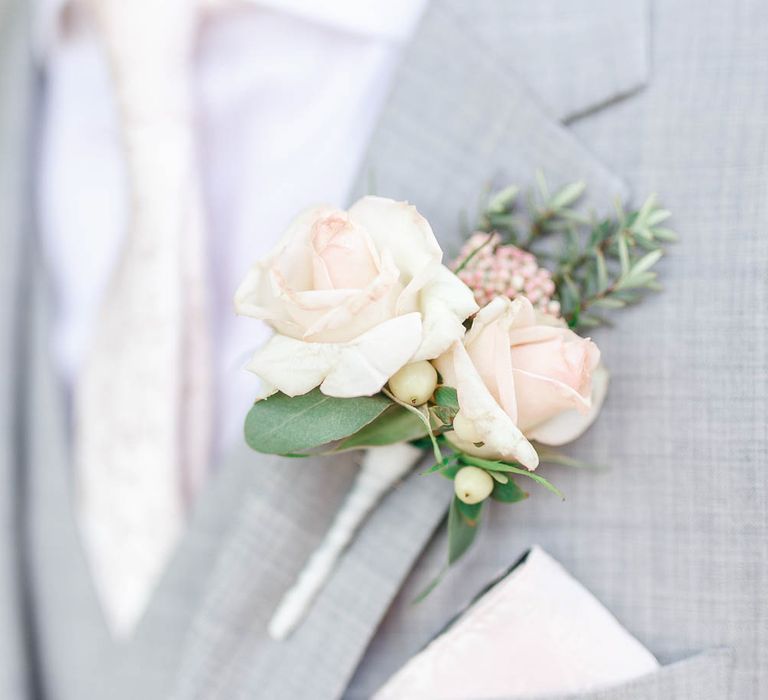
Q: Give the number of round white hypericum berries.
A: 2